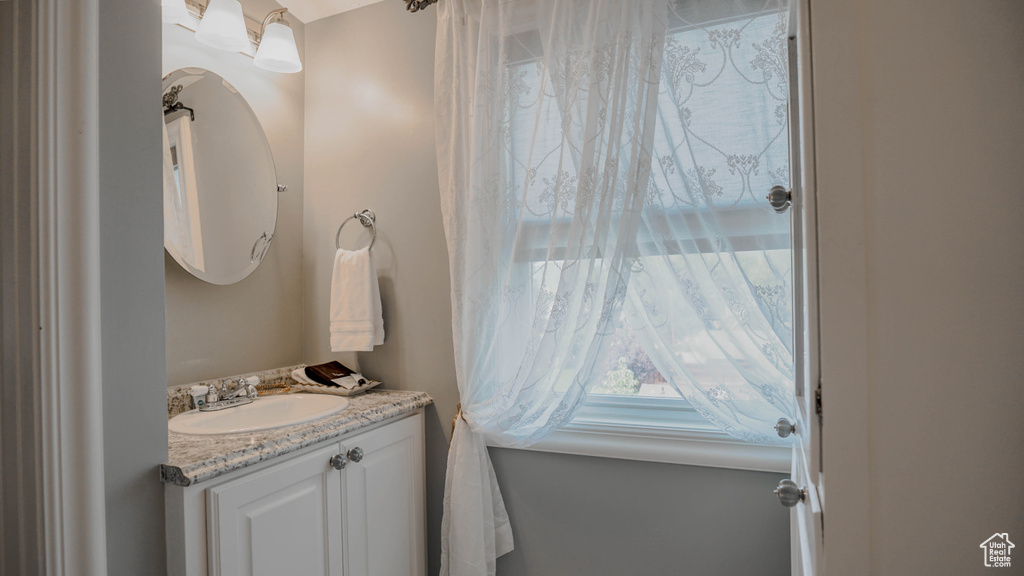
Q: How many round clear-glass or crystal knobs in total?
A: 5